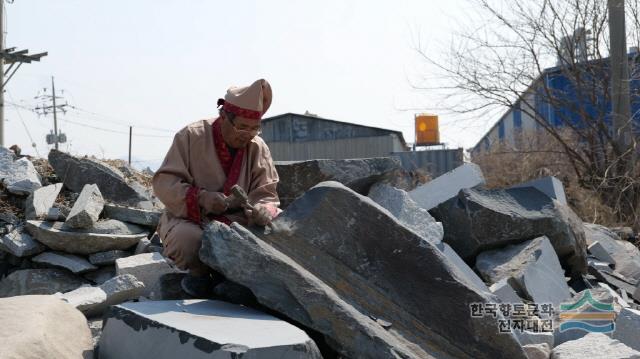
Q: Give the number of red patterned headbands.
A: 1